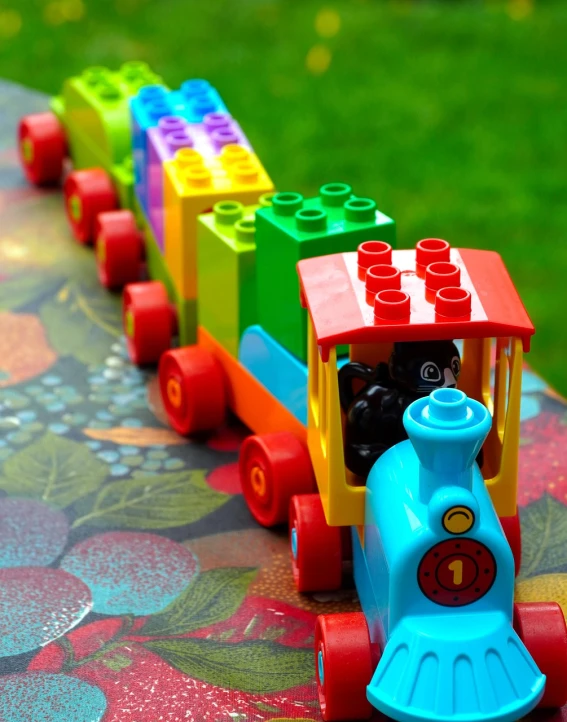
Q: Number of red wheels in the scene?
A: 10